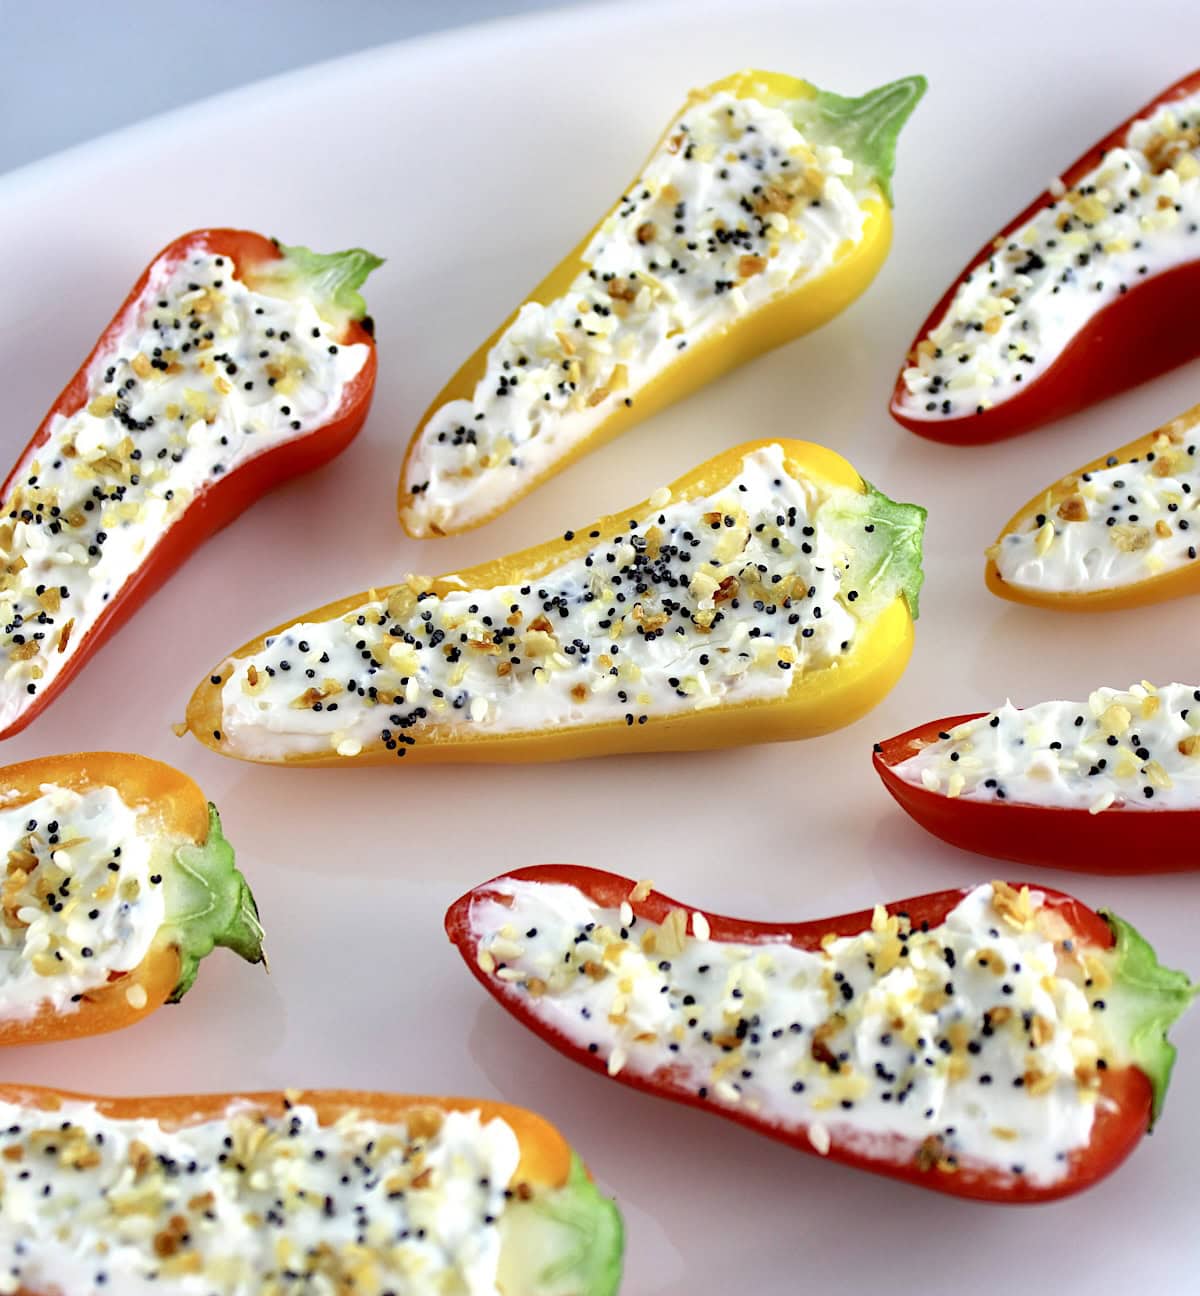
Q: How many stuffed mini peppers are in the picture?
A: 9